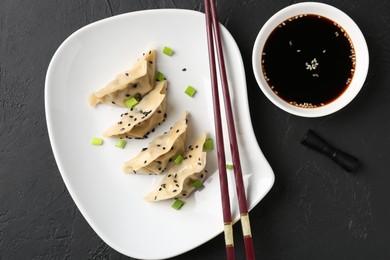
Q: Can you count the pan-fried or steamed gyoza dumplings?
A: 4